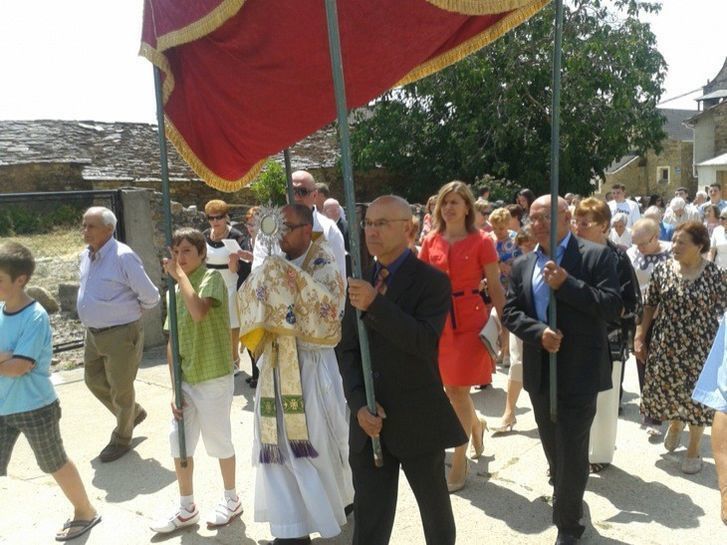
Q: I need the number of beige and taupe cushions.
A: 0